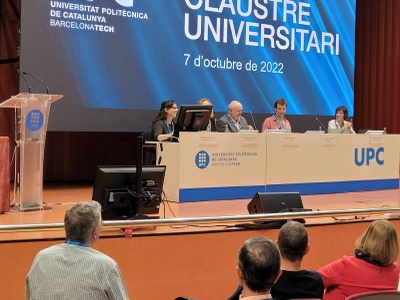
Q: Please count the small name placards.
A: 5